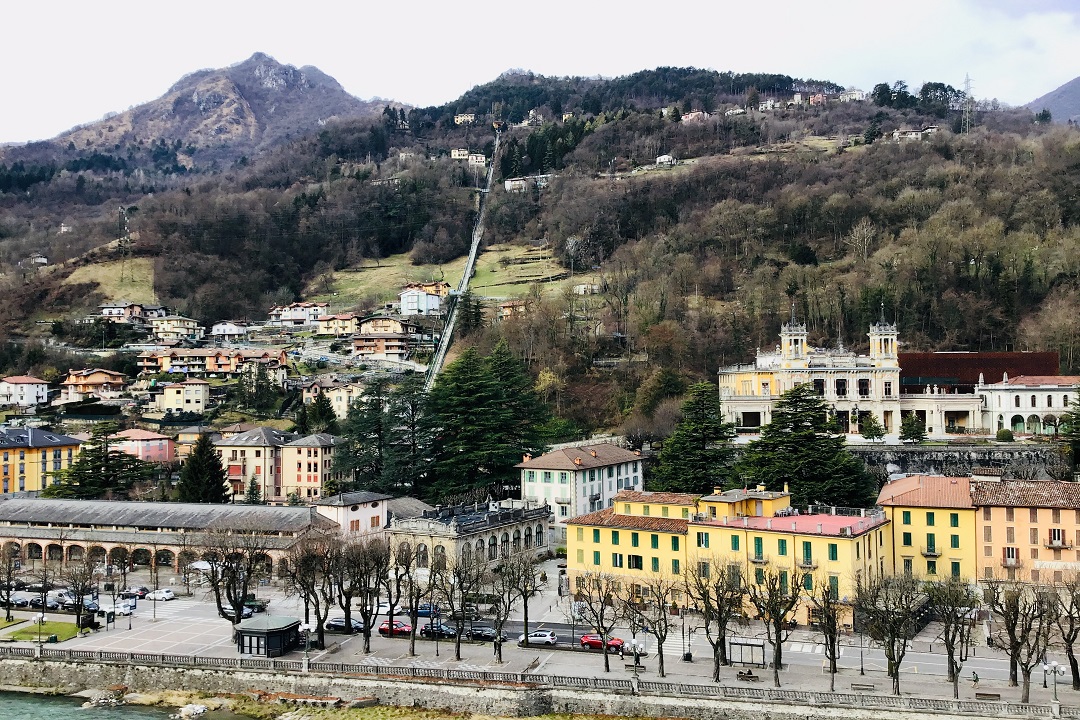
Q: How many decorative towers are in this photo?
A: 2